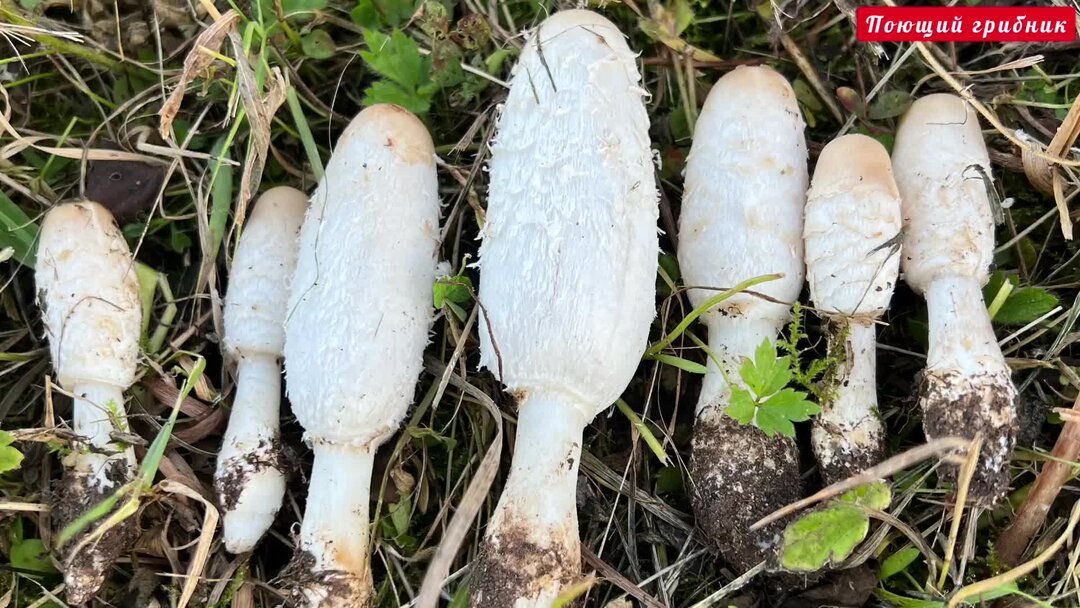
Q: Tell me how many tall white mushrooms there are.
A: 7